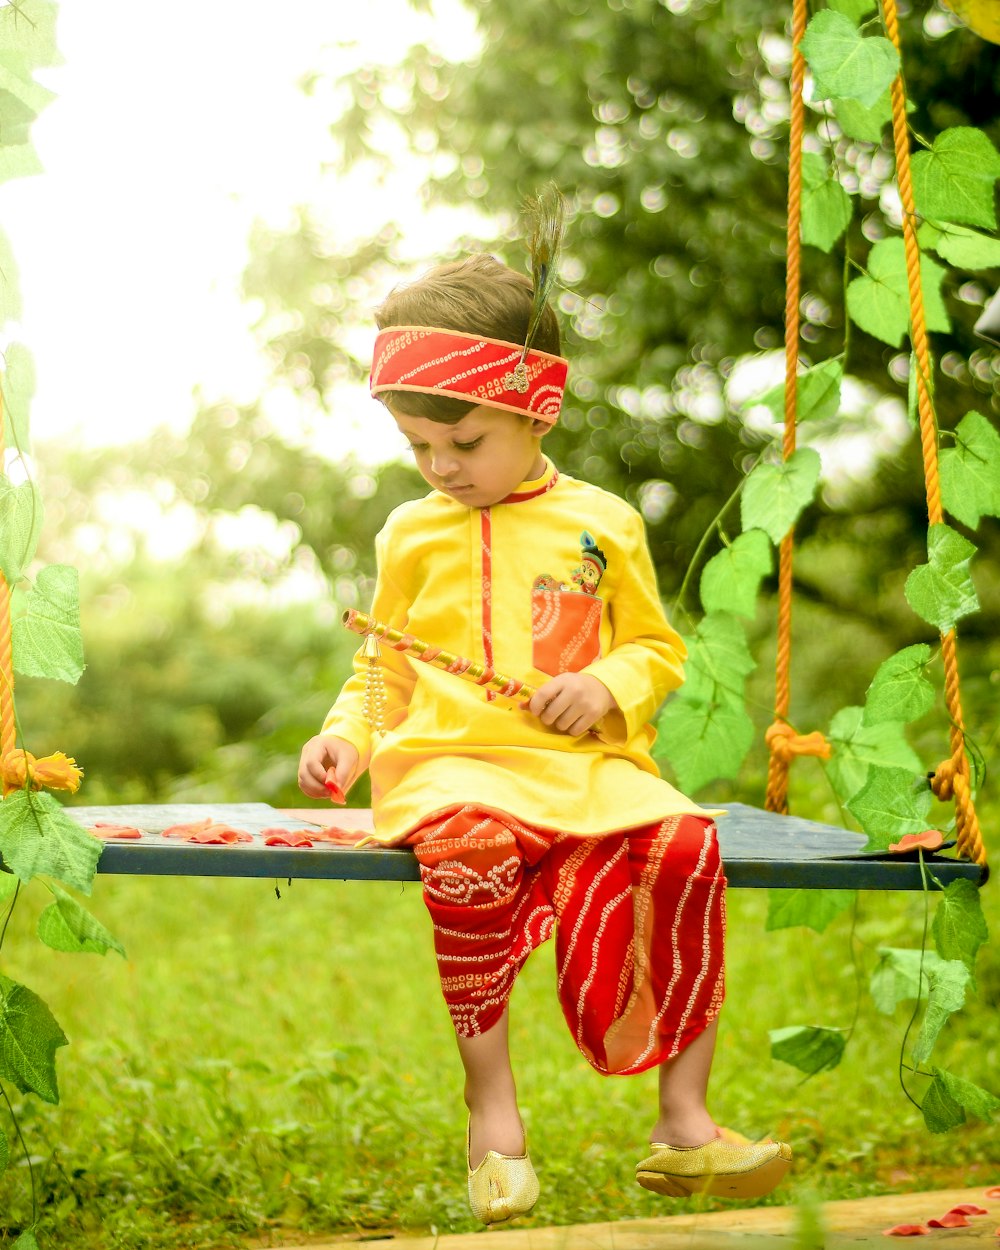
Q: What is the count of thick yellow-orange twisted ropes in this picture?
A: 3